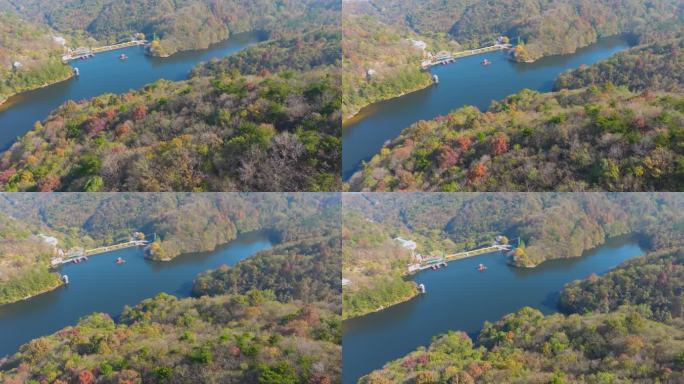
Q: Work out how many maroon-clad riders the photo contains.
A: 0